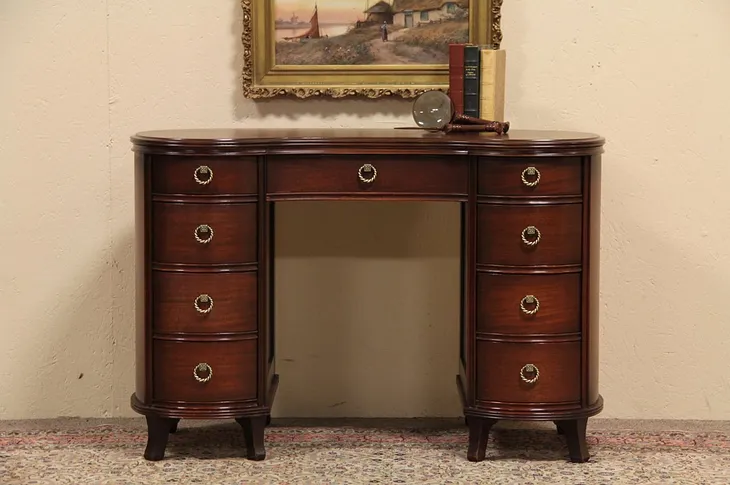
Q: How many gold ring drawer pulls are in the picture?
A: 9